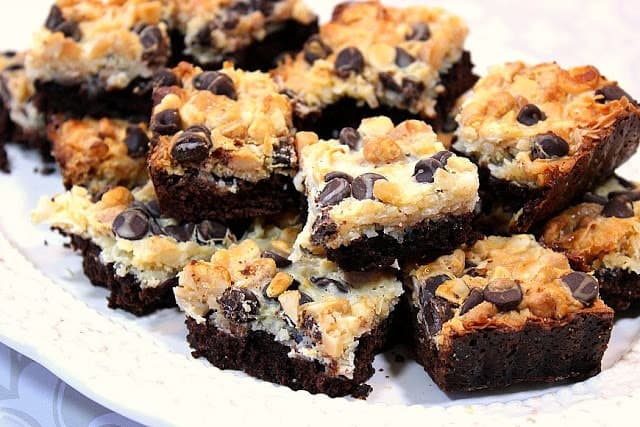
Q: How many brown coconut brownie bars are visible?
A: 12